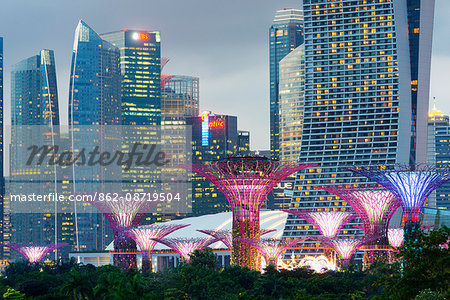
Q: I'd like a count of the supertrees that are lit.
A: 12